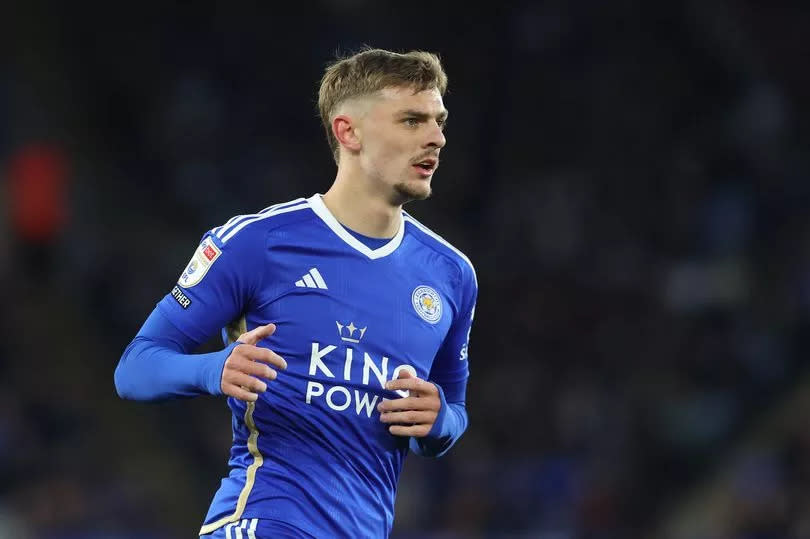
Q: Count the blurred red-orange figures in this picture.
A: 1